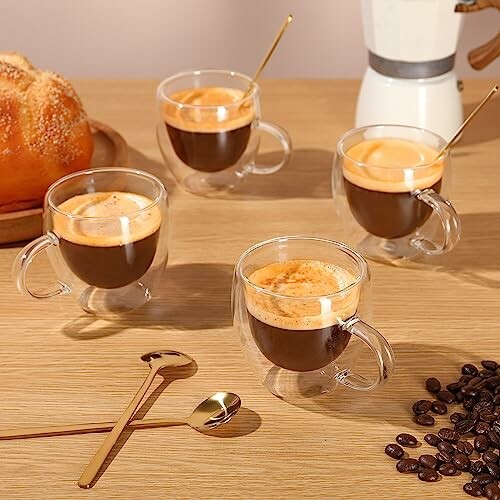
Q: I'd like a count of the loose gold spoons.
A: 2